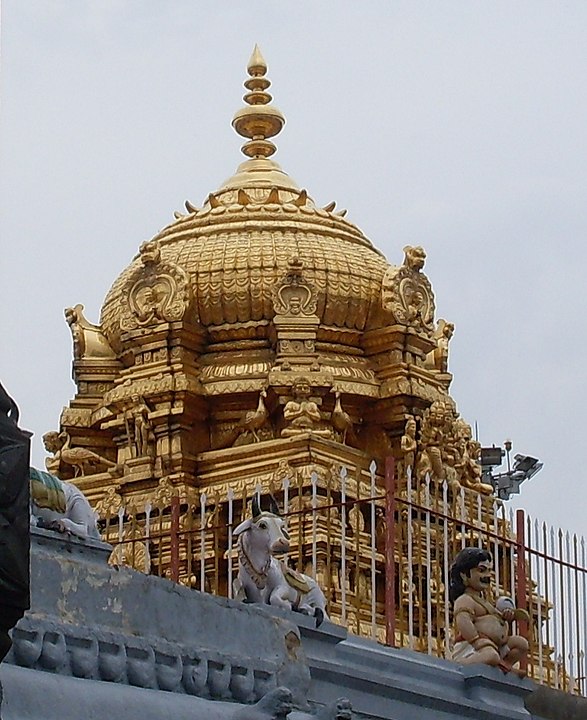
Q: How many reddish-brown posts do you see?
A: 3